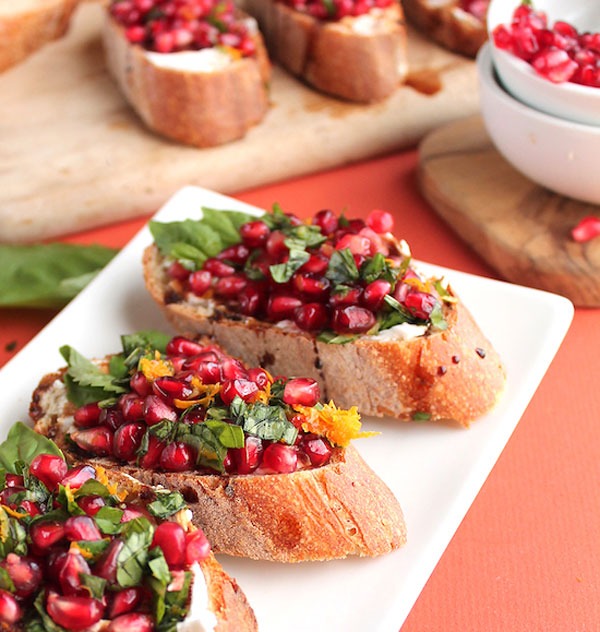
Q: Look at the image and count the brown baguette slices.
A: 7